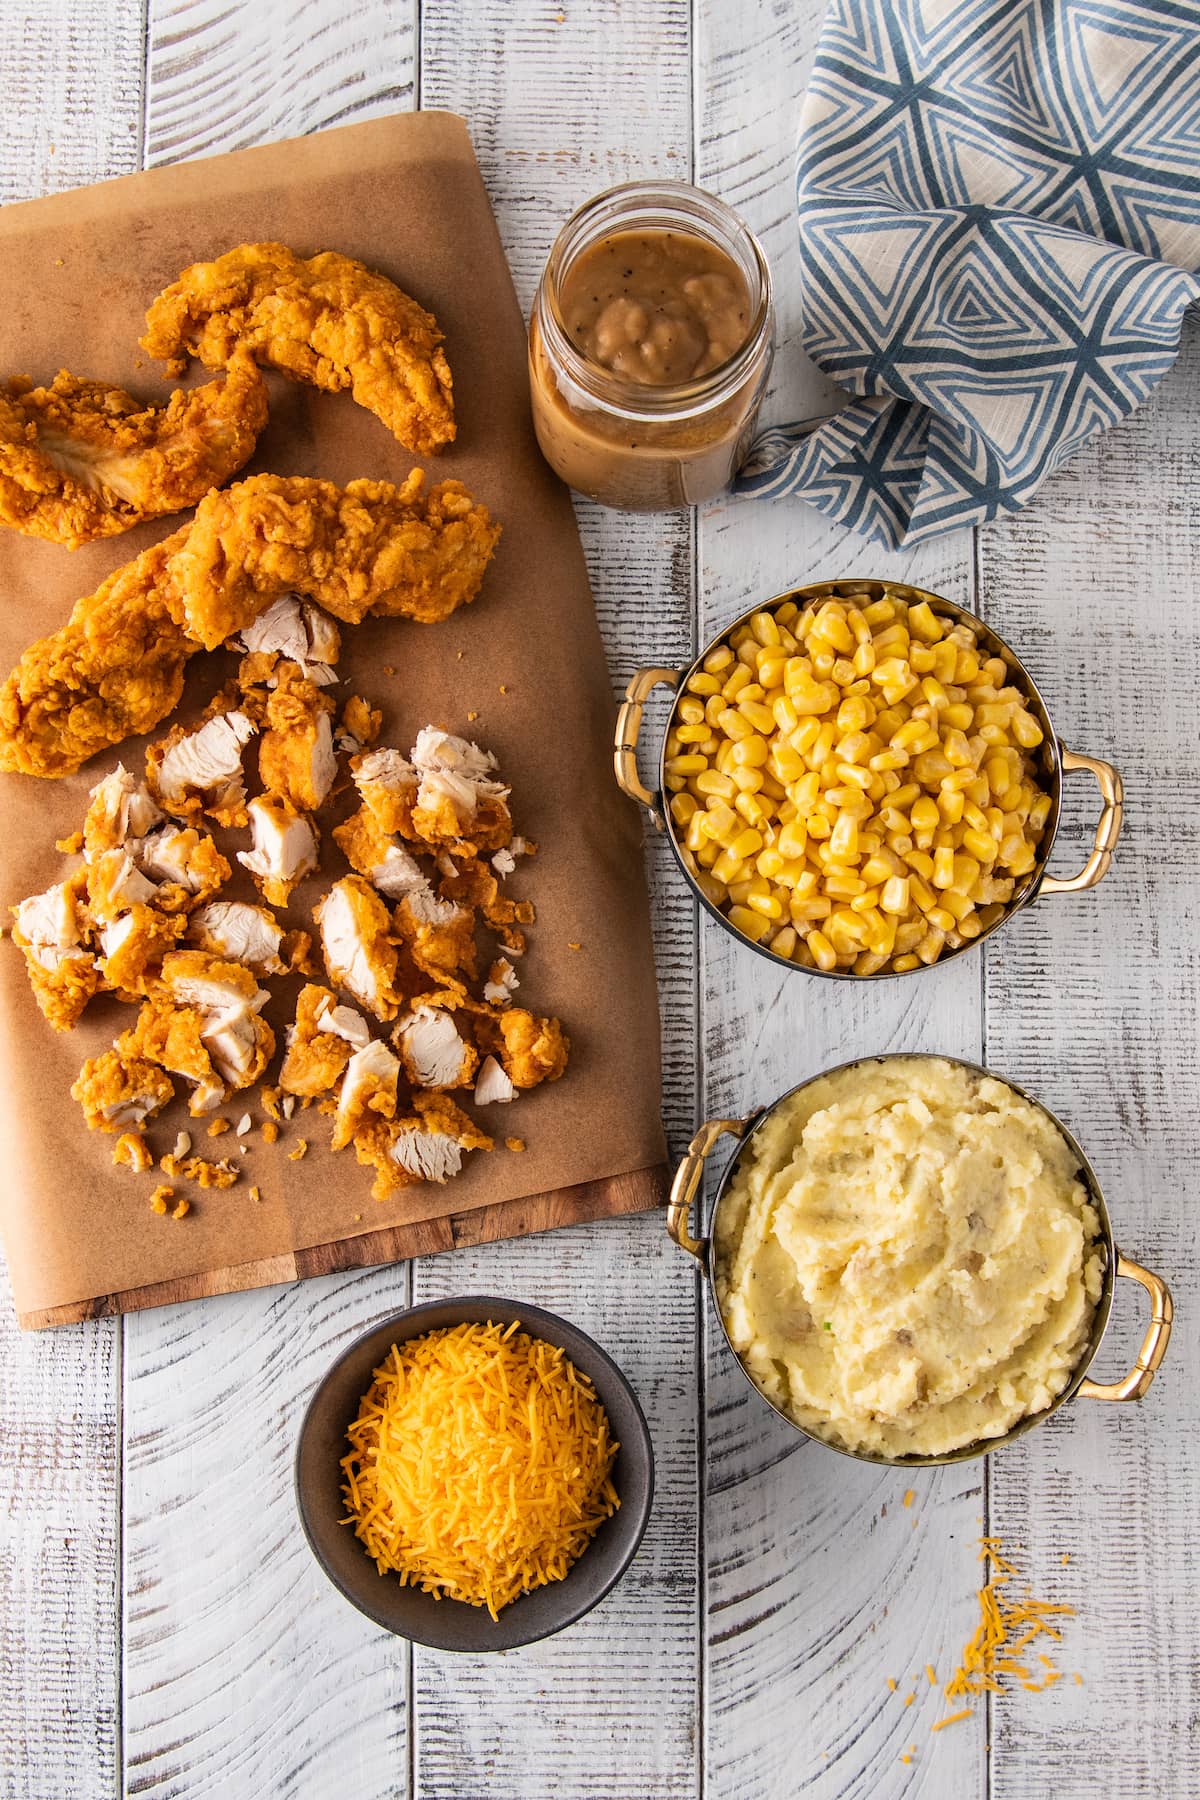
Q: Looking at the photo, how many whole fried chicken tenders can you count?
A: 4